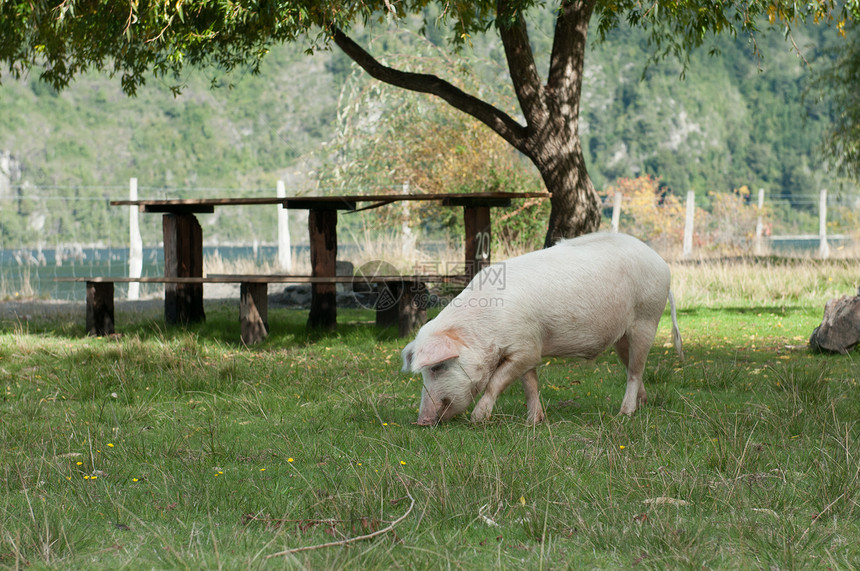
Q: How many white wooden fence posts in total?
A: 7